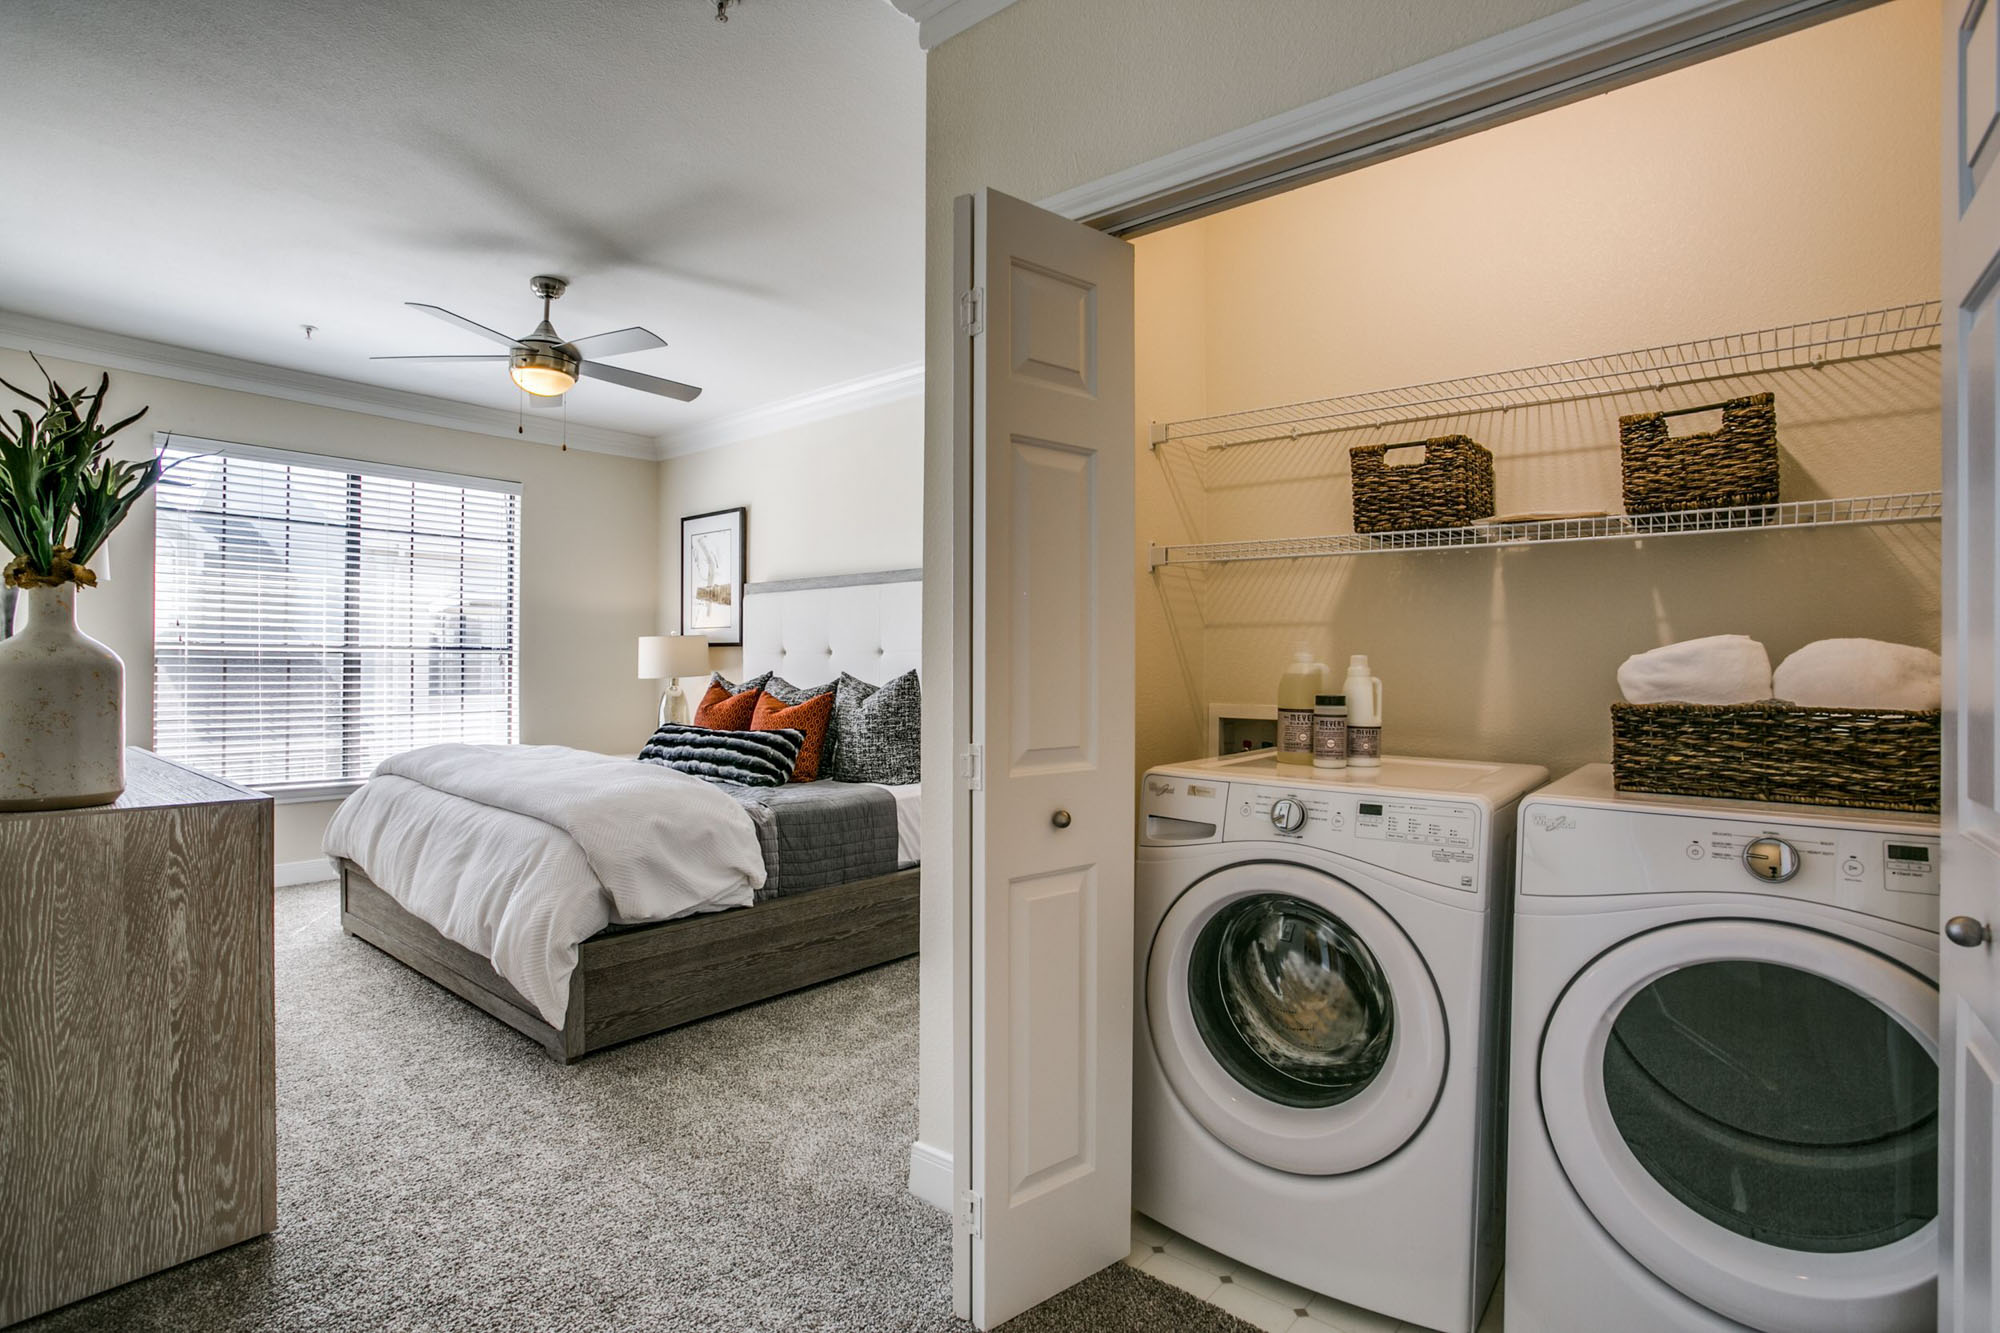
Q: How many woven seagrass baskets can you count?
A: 3